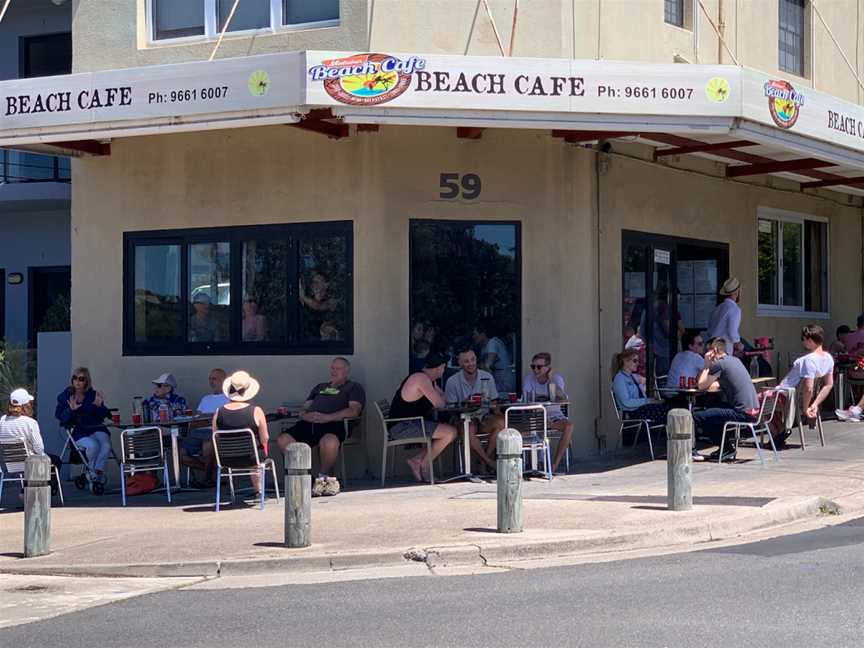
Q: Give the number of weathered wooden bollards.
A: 4